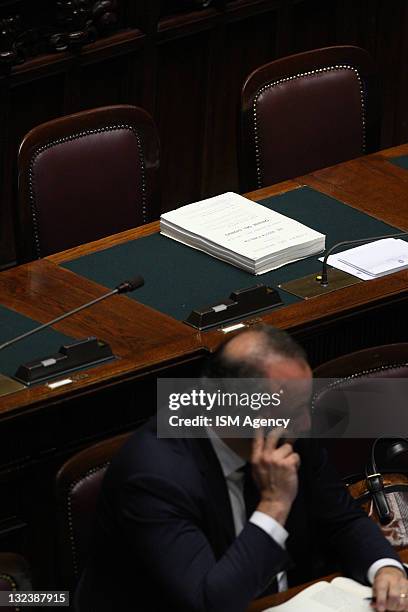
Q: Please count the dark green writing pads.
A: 3